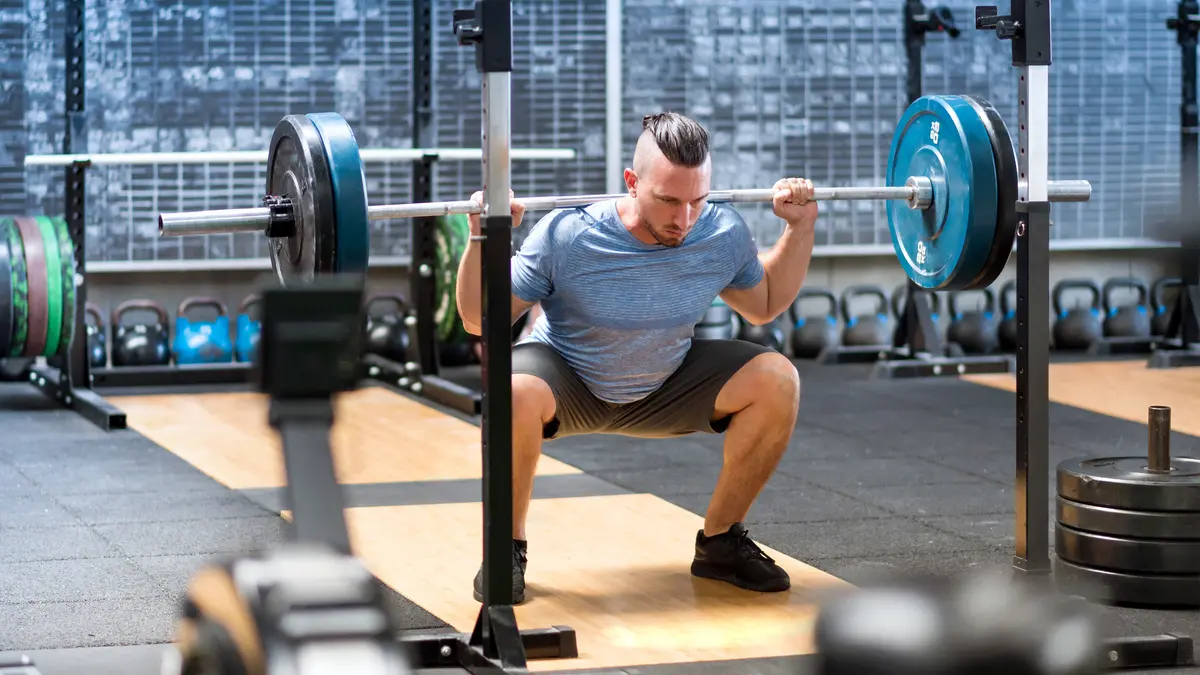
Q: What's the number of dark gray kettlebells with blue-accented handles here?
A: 8